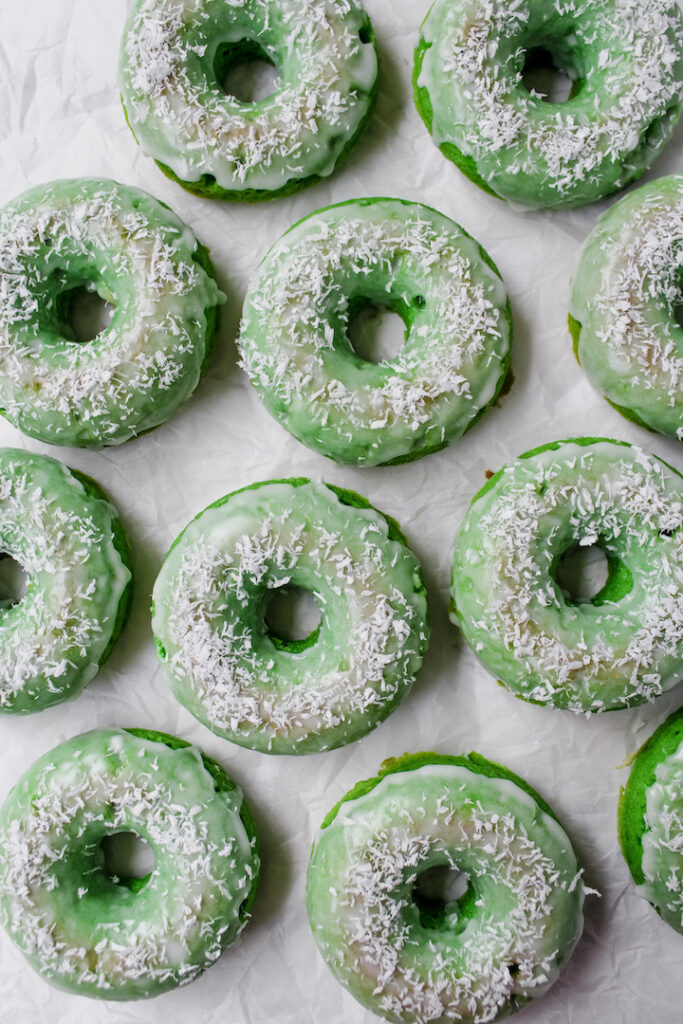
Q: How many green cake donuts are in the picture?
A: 11